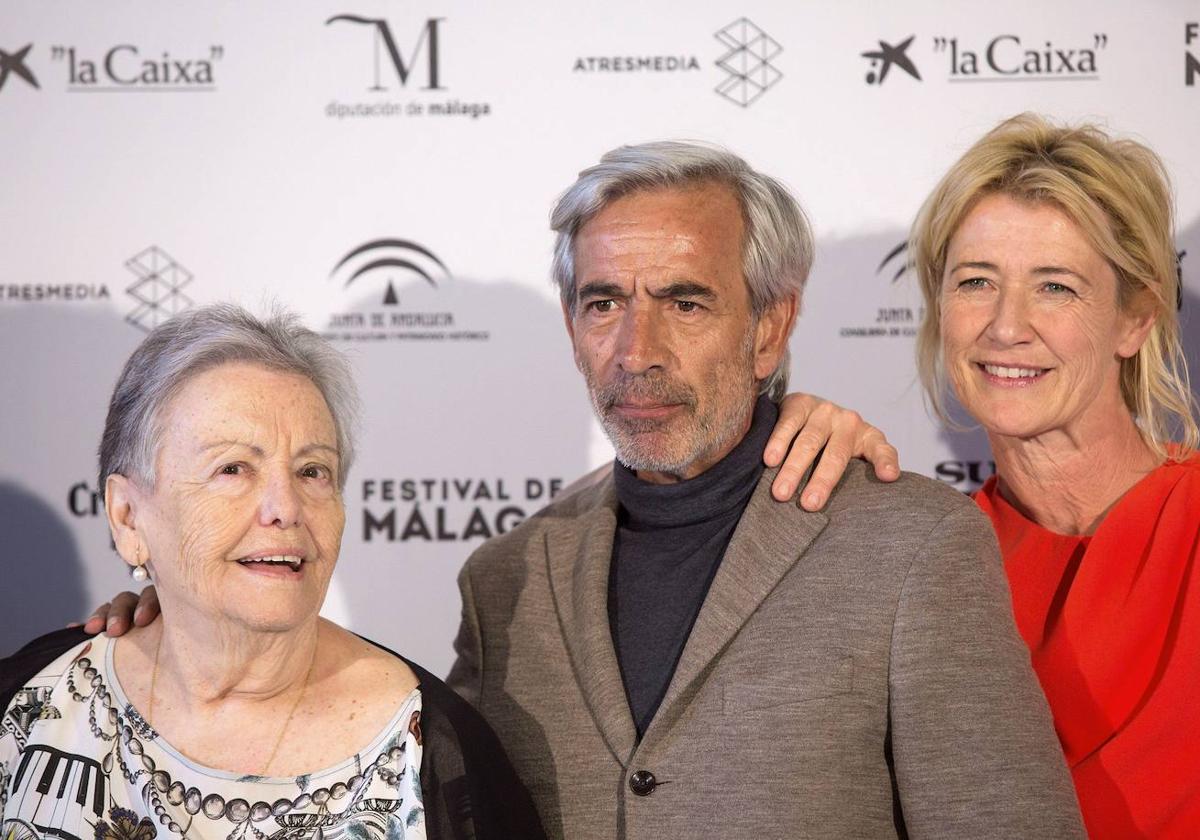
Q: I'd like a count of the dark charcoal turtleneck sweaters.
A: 1